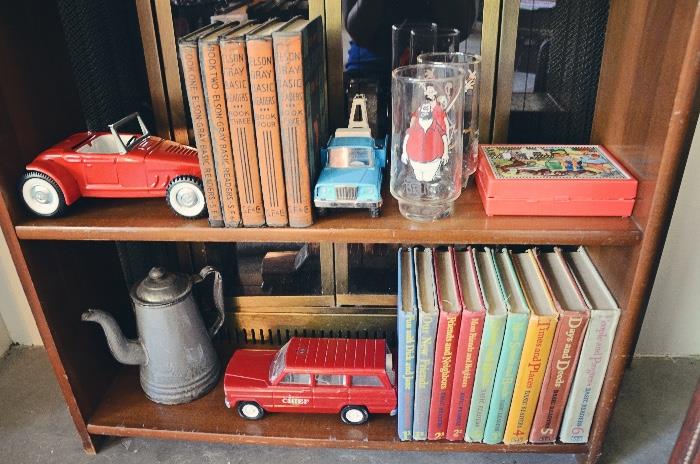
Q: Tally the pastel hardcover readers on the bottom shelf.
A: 9